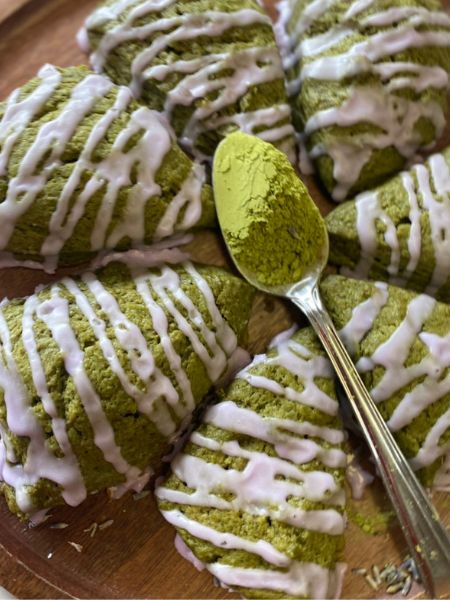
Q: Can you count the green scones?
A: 7